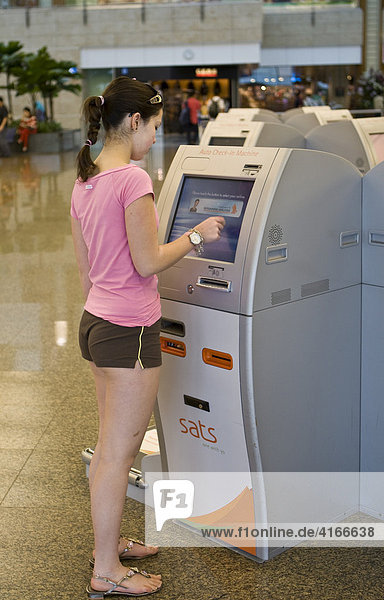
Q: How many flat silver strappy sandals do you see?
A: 2